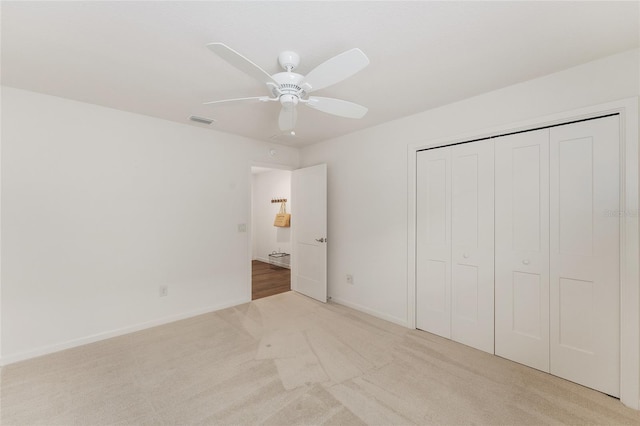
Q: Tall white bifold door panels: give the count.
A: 4